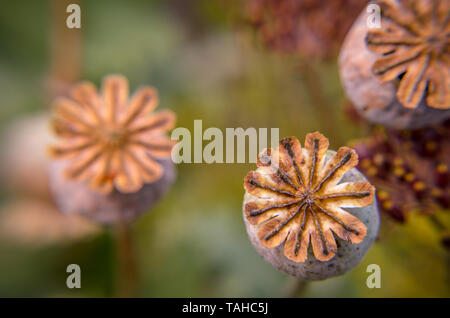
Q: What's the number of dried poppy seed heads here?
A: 3